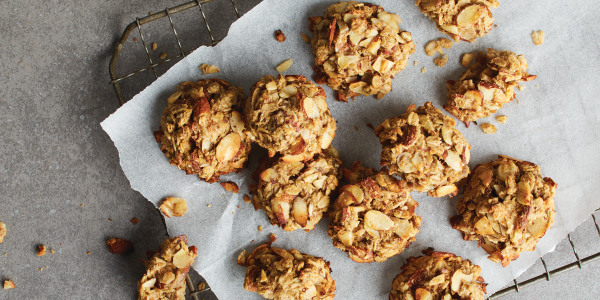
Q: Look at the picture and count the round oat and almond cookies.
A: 12